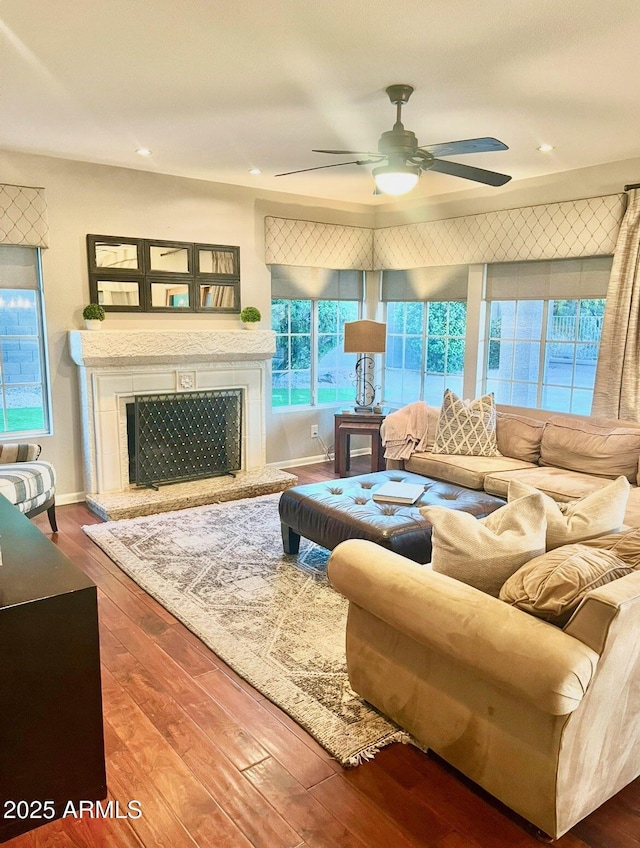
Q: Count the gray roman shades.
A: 4